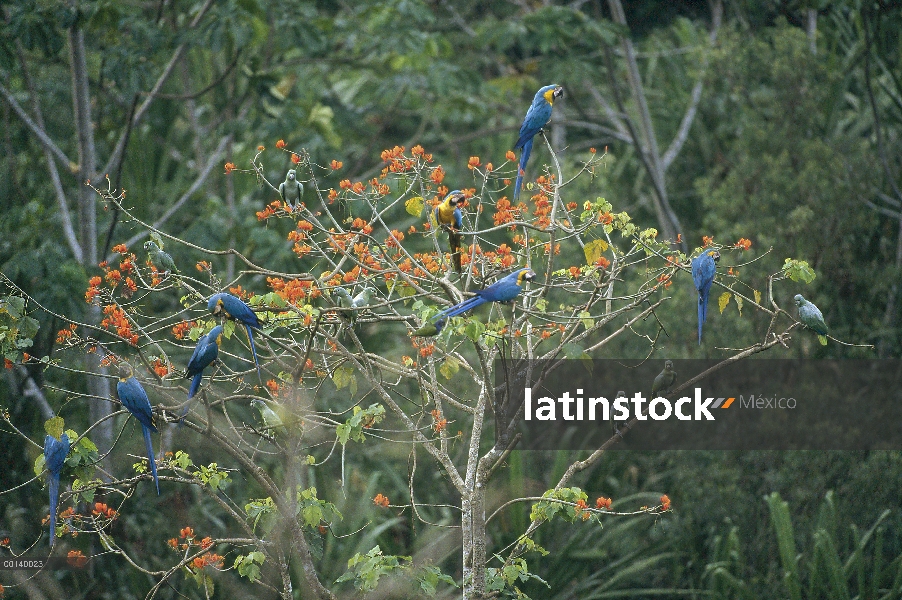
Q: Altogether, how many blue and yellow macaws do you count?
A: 8